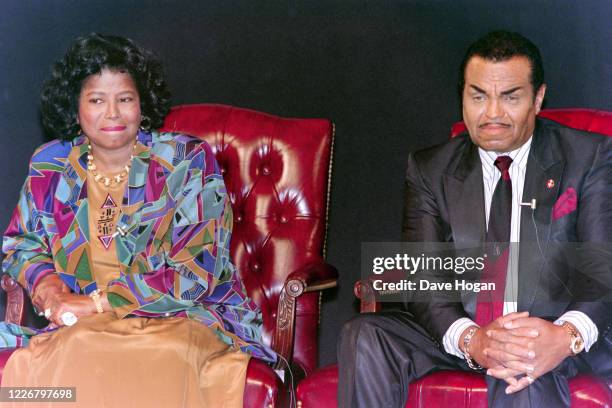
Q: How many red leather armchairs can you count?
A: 2